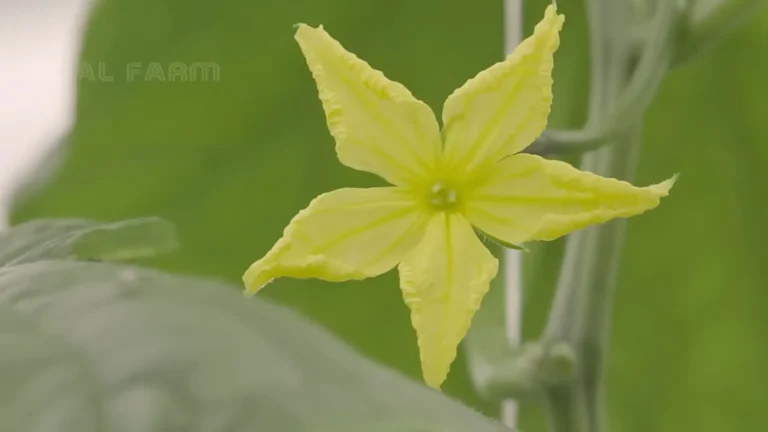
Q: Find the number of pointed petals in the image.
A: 5